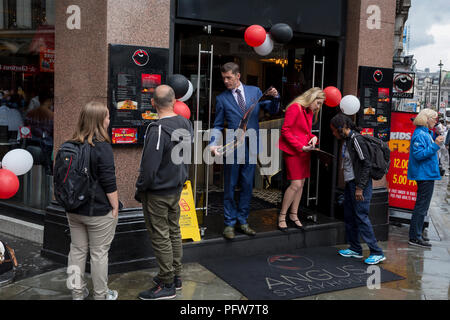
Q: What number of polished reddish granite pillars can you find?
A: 2